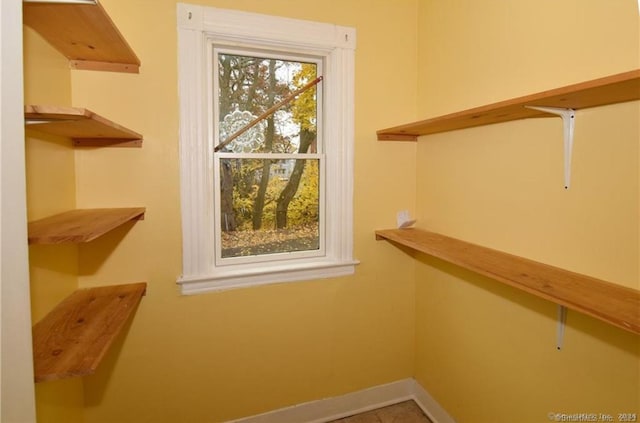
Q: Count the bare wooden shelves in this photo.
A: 6